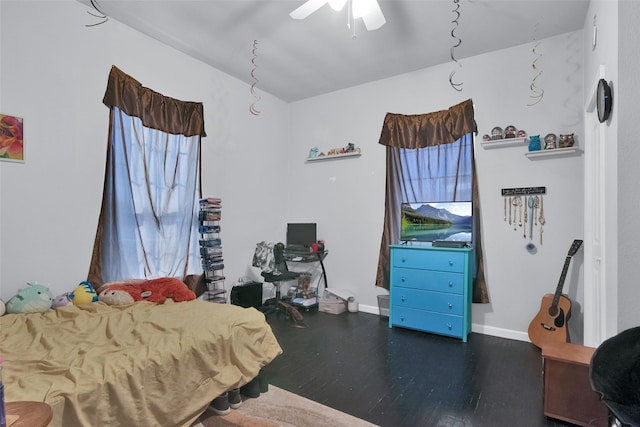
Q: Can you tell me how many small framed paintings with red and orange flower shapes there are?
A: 1